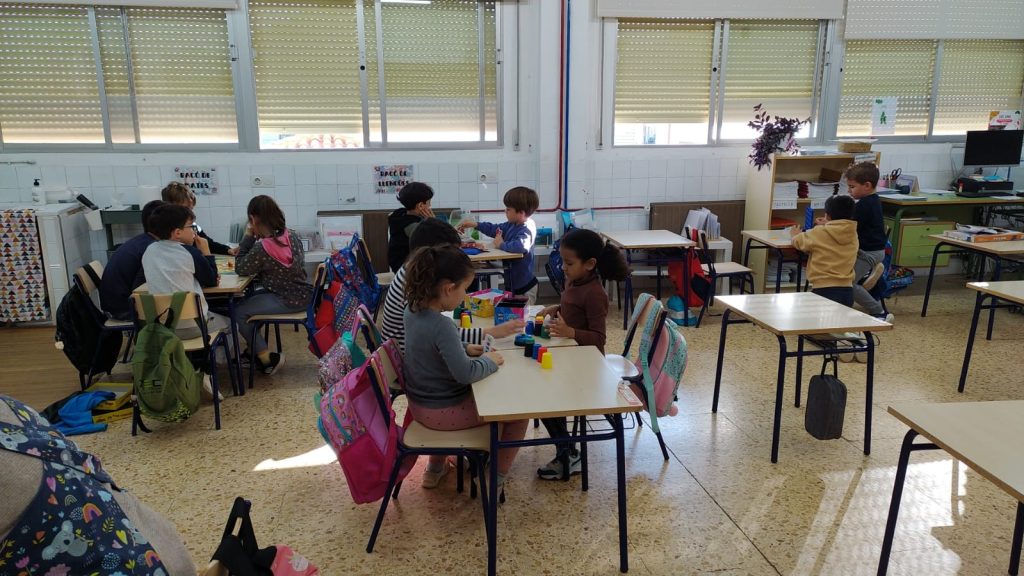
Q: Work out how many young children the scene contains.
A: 11